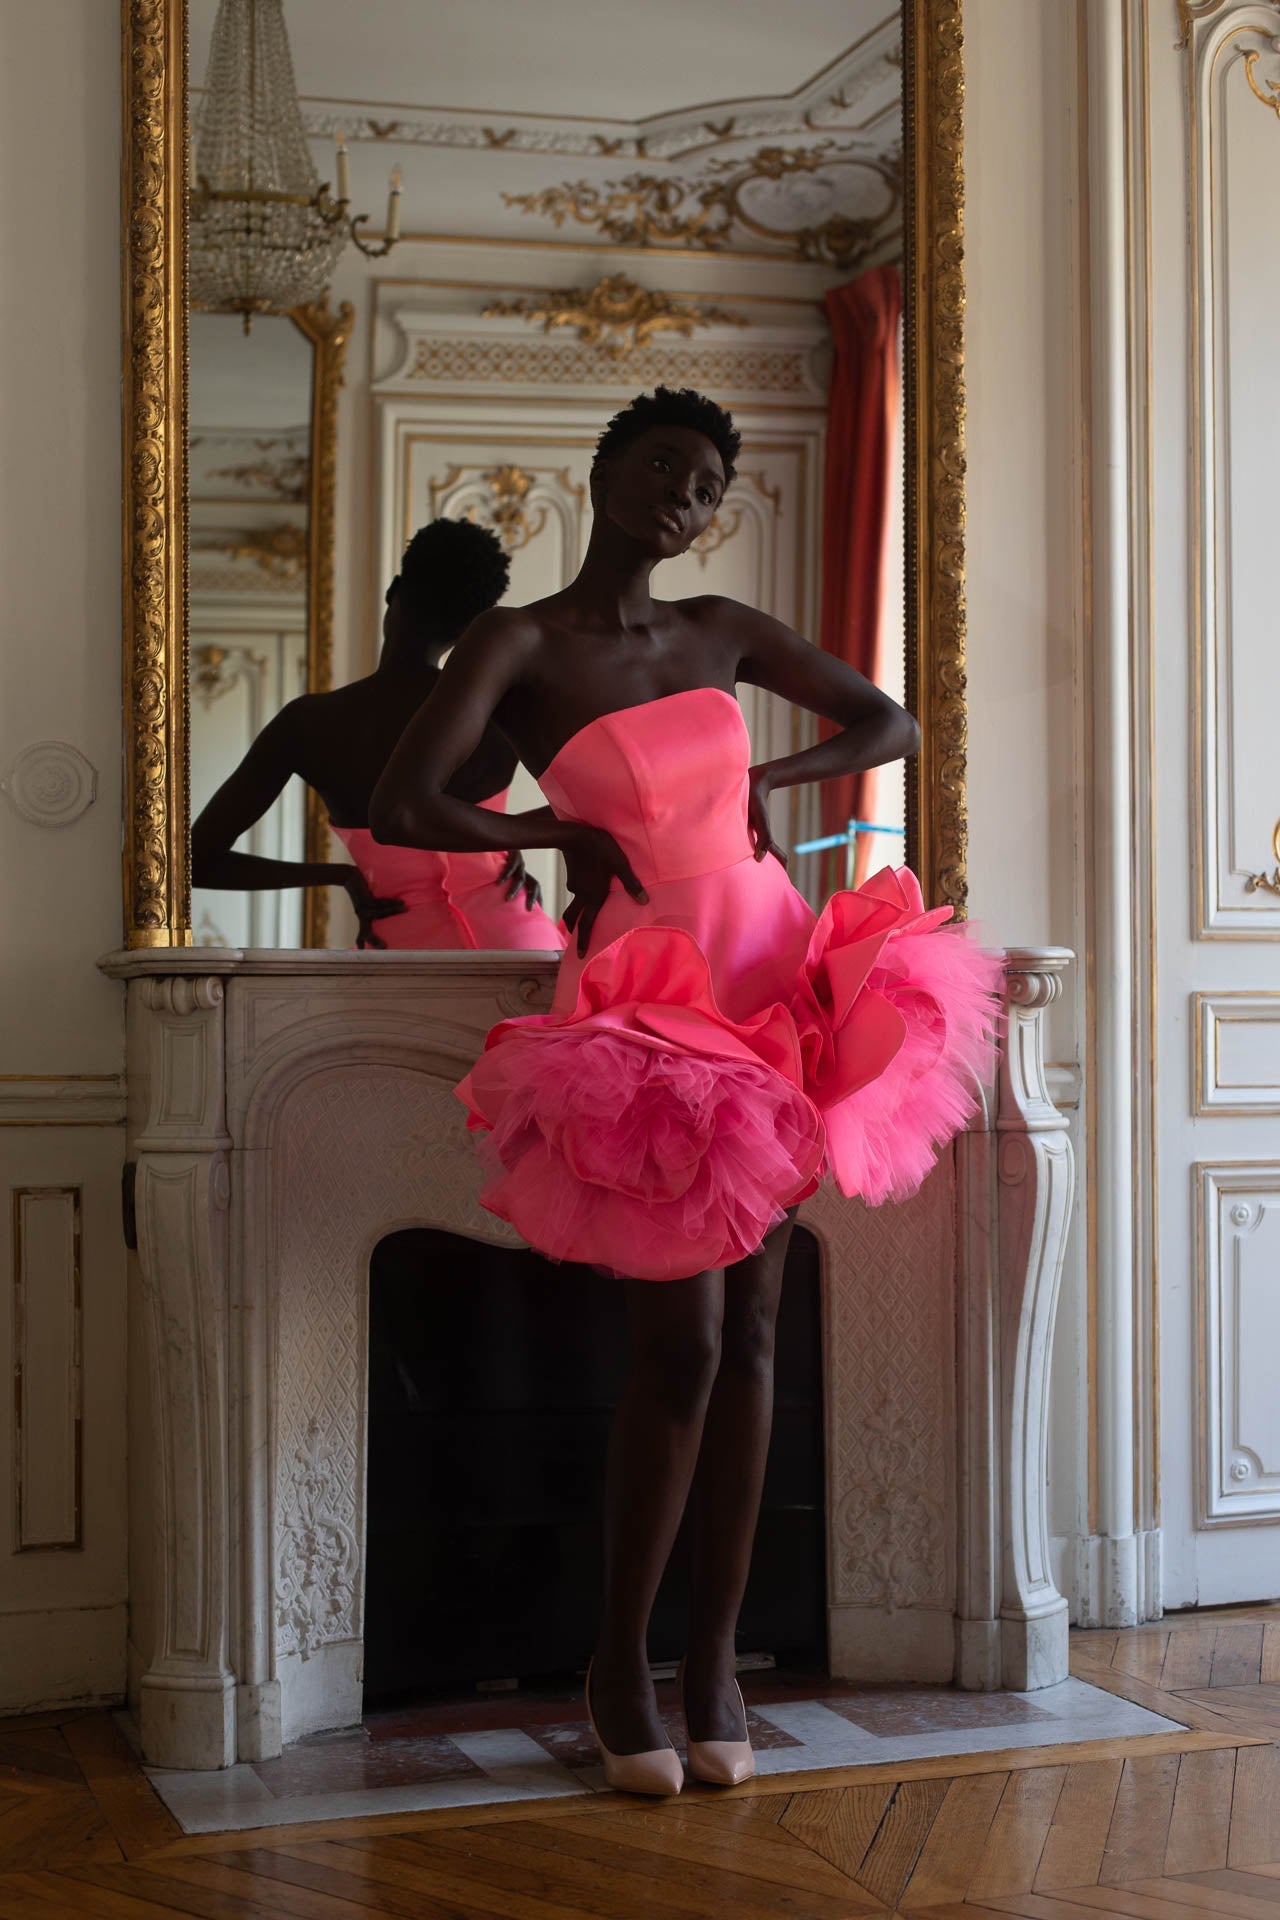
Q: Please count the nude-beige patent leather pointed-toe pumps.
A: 2